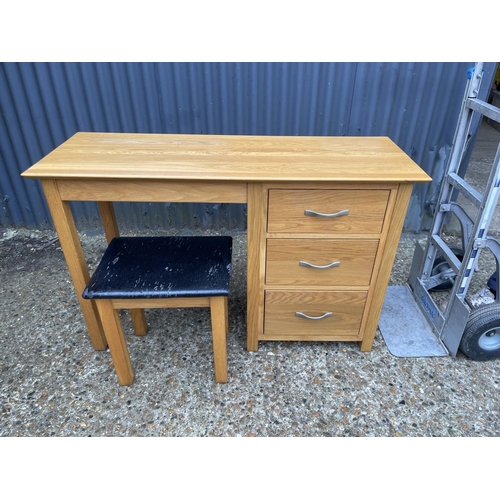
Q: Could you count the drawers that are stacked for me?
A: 3